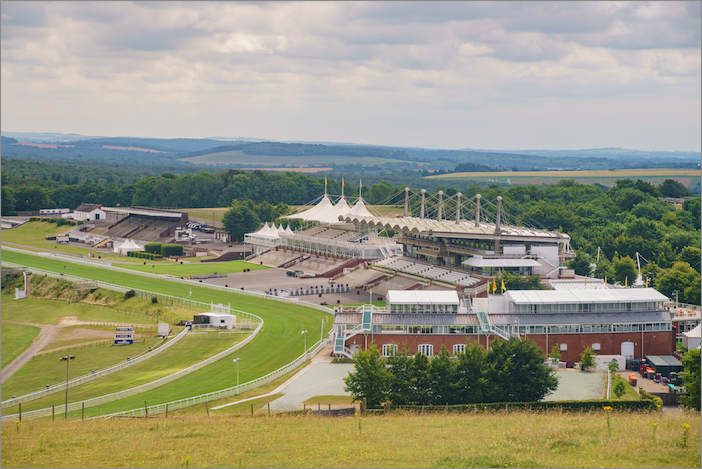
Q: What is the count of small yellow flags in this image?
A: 10